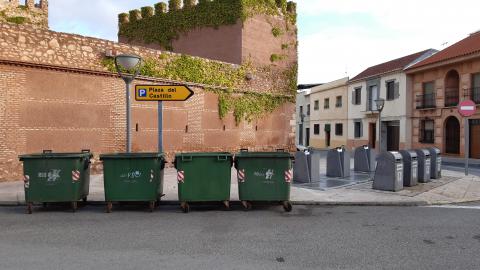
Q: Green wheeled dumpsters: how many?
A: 4